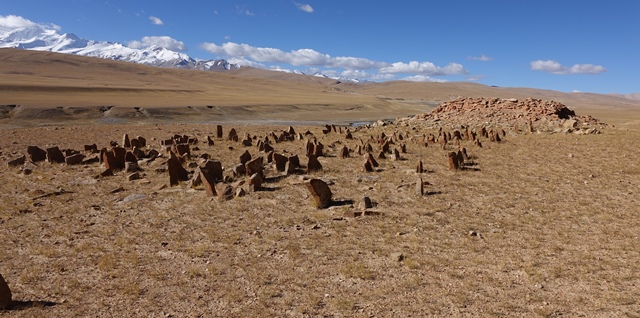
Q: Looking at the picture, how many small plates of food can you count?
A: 0